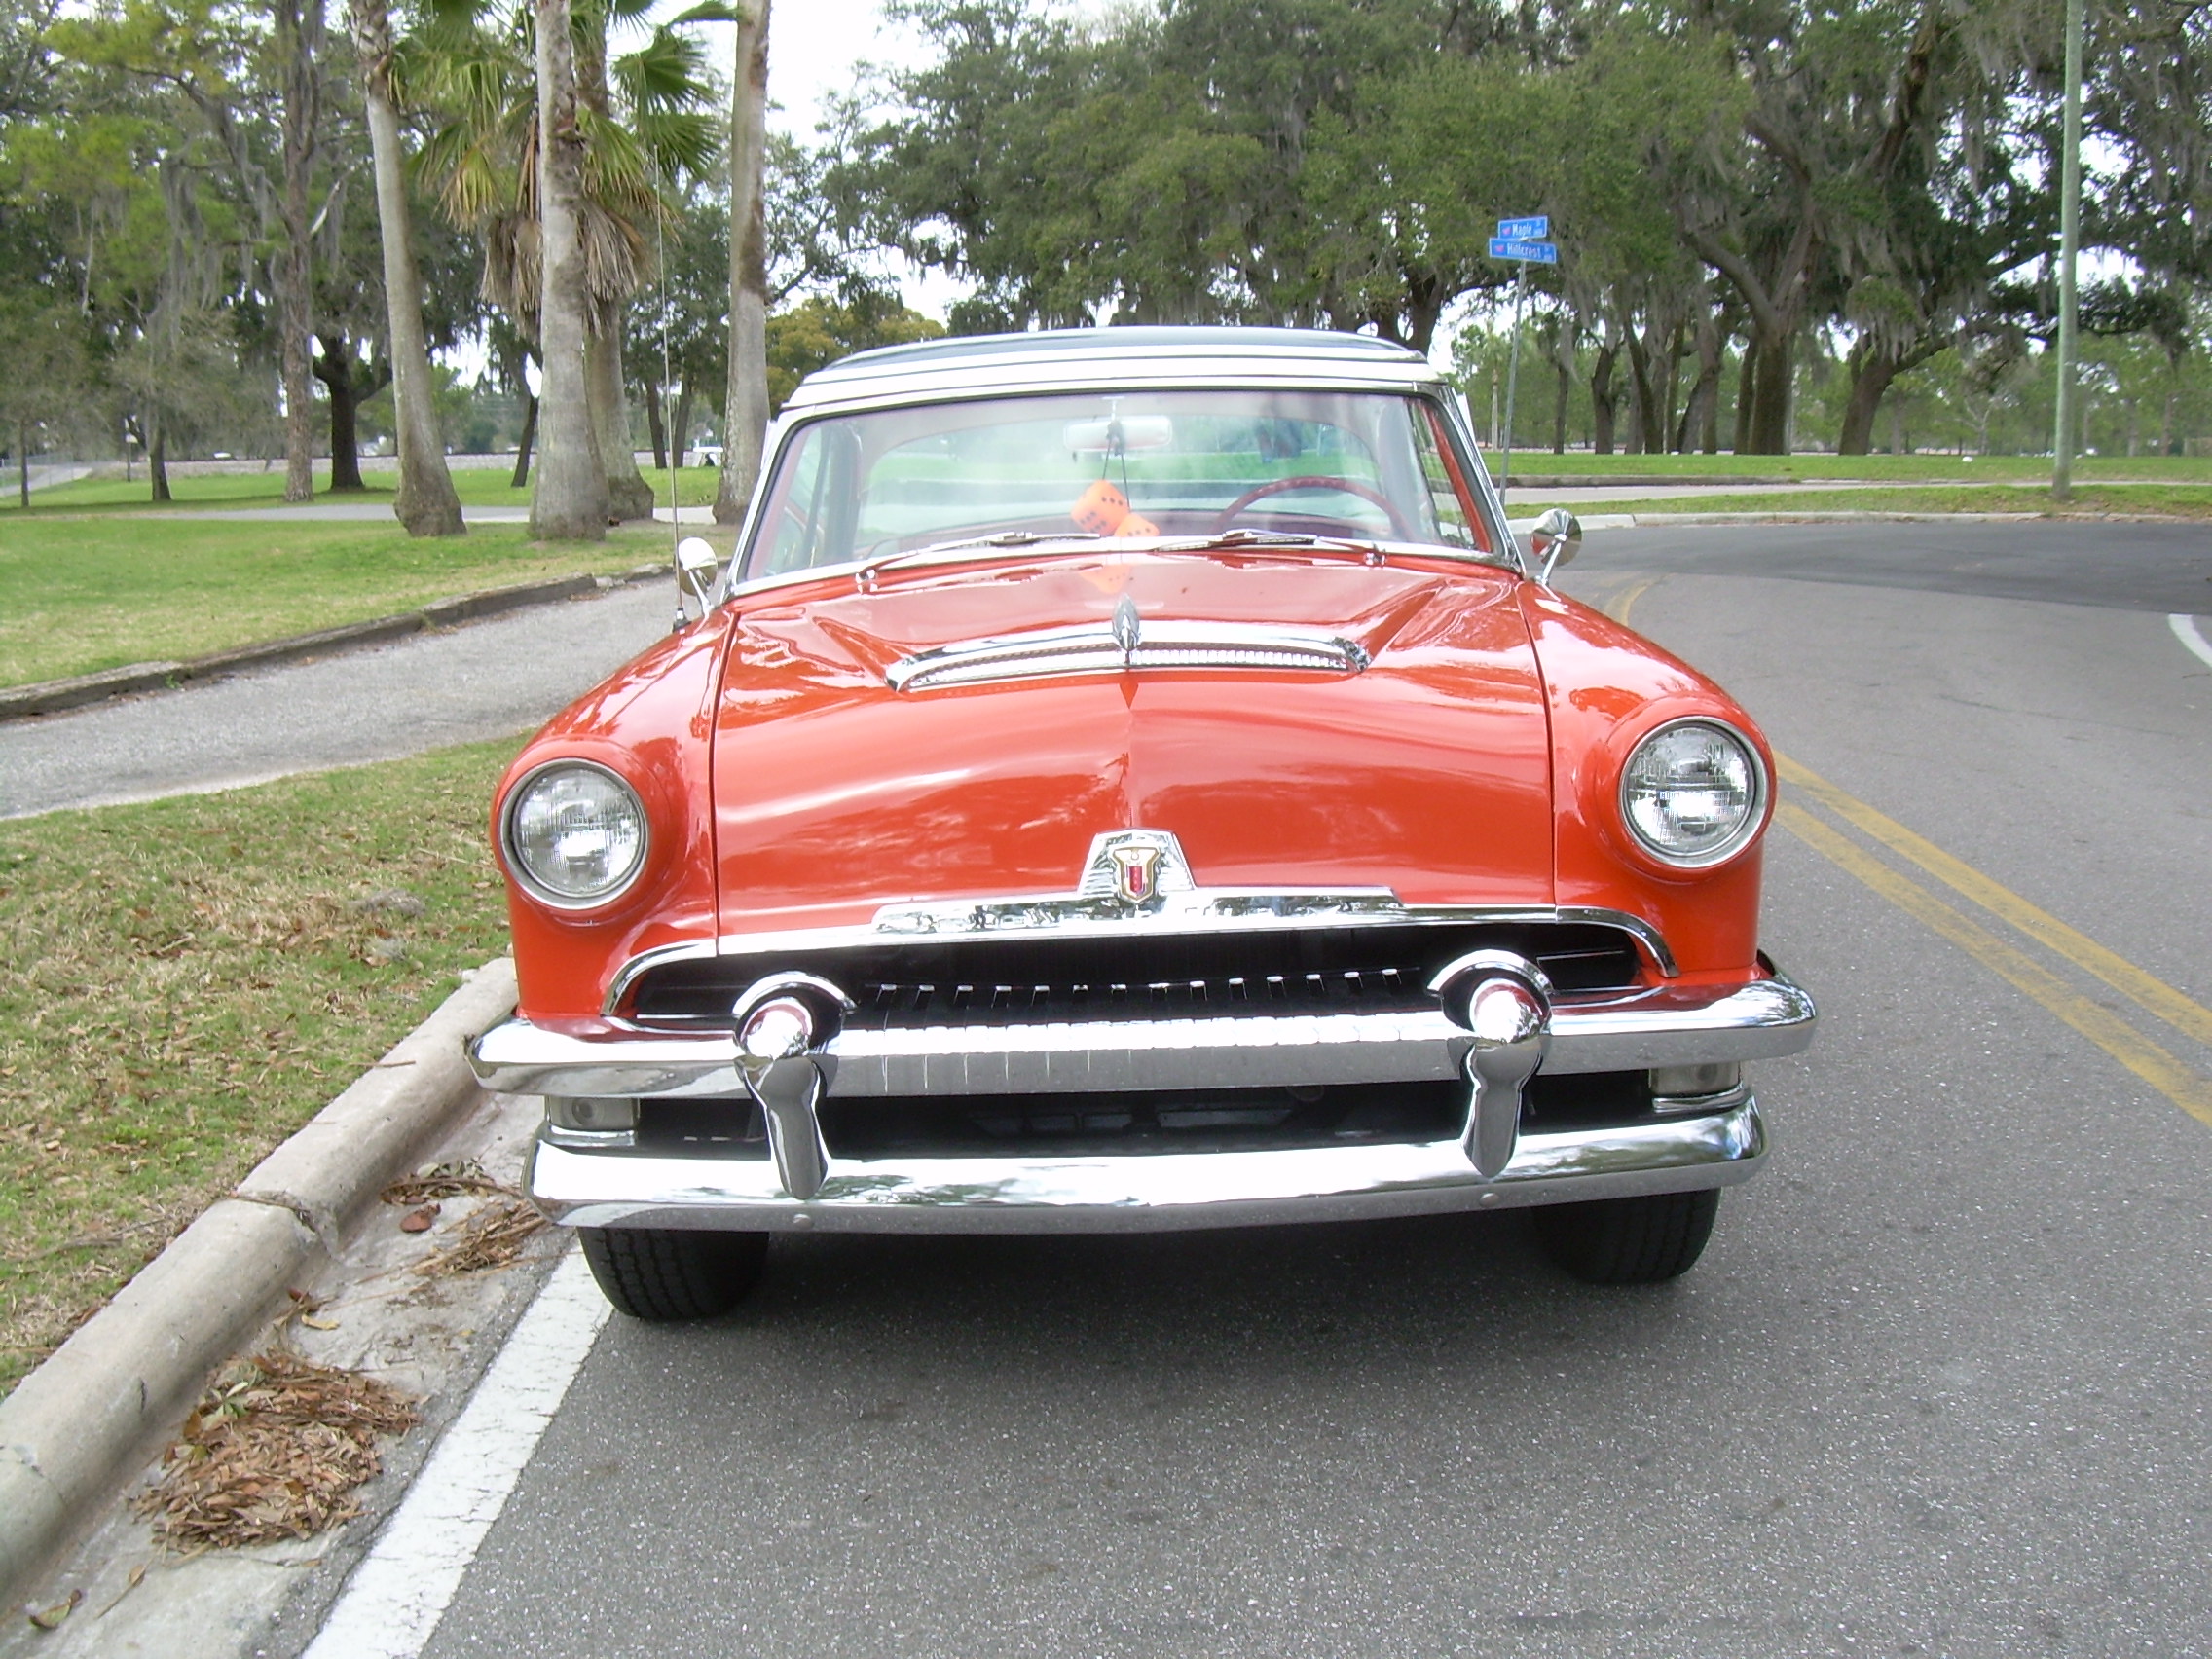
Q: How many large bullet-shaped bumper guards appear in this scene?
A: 2